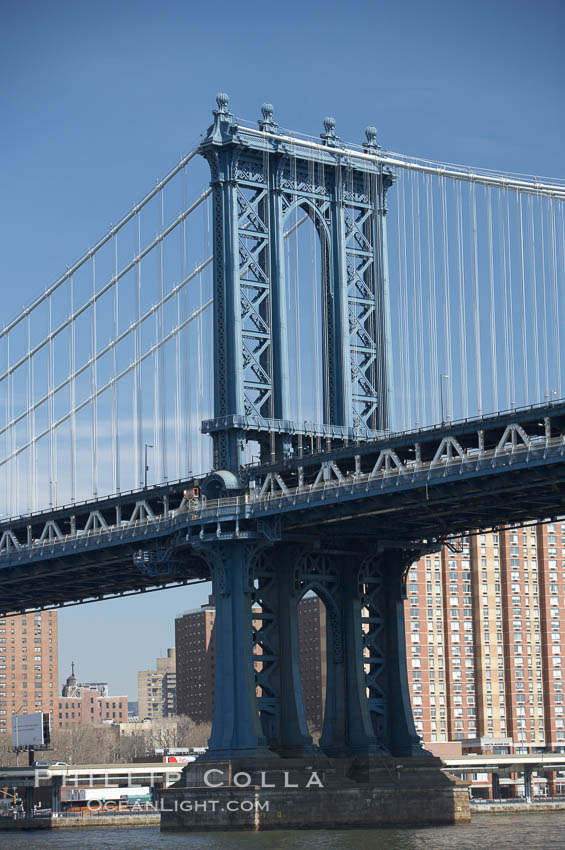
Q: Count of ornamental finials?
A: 4